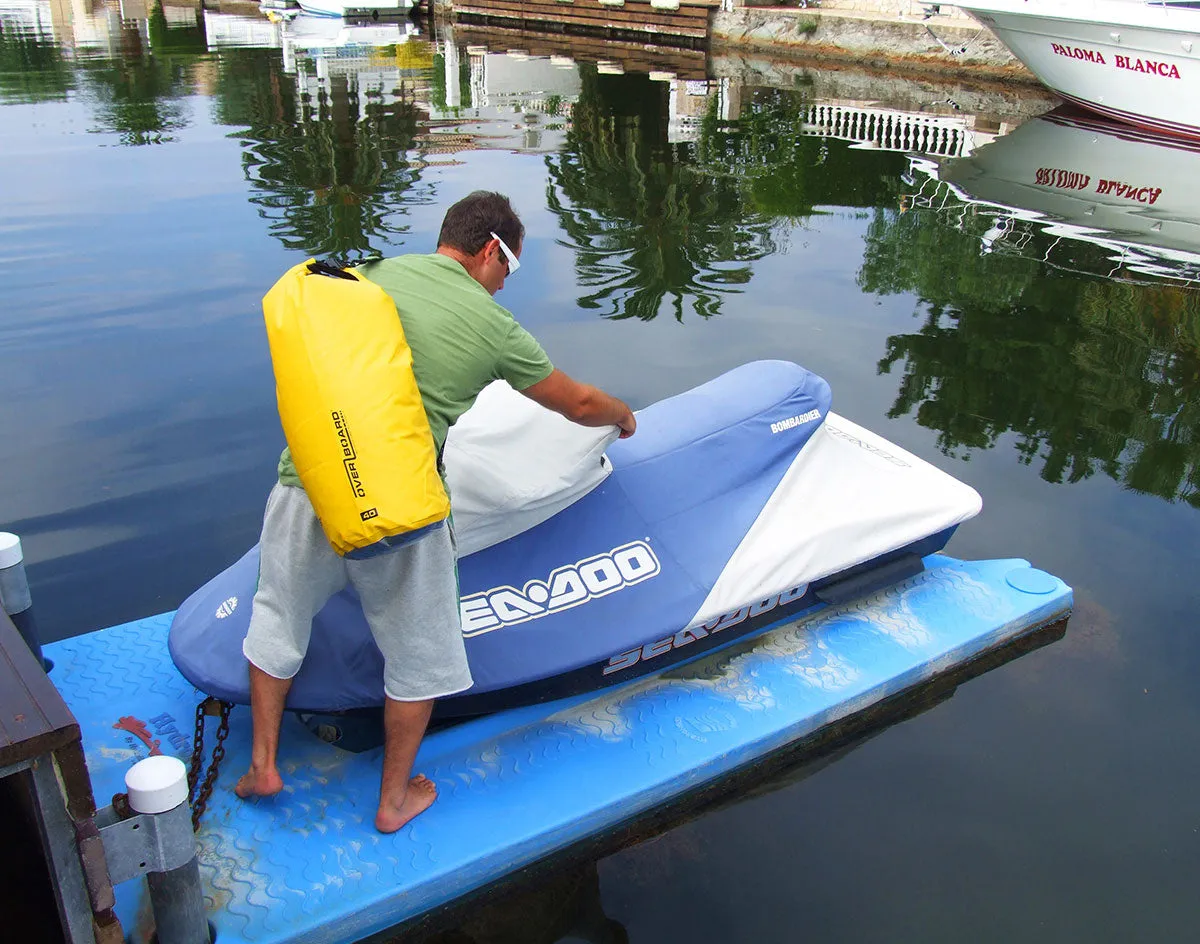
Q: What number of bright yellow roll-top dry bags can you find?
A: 1